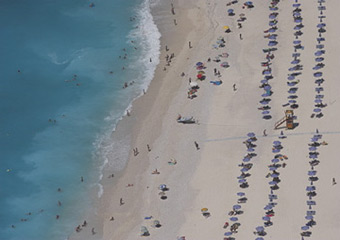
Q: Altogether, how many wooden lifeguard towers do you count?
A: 1